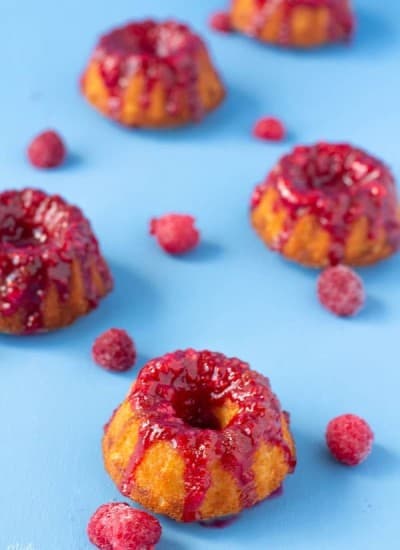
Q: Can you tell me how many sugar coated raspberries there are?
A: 8